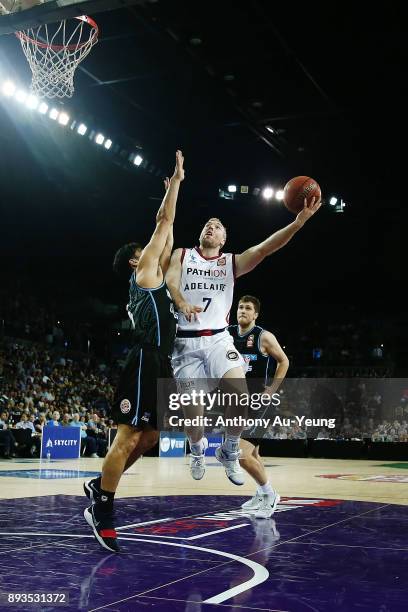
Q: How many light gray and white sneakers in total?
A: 4